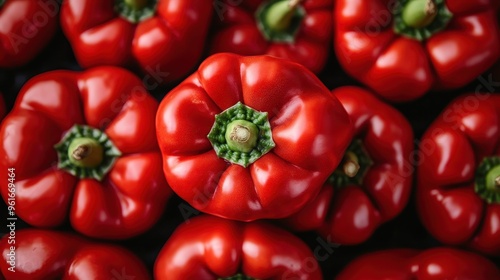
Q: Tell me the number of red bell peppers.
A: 11